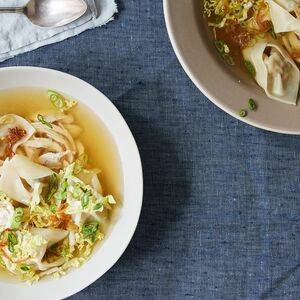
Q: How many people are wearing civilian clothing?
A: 0